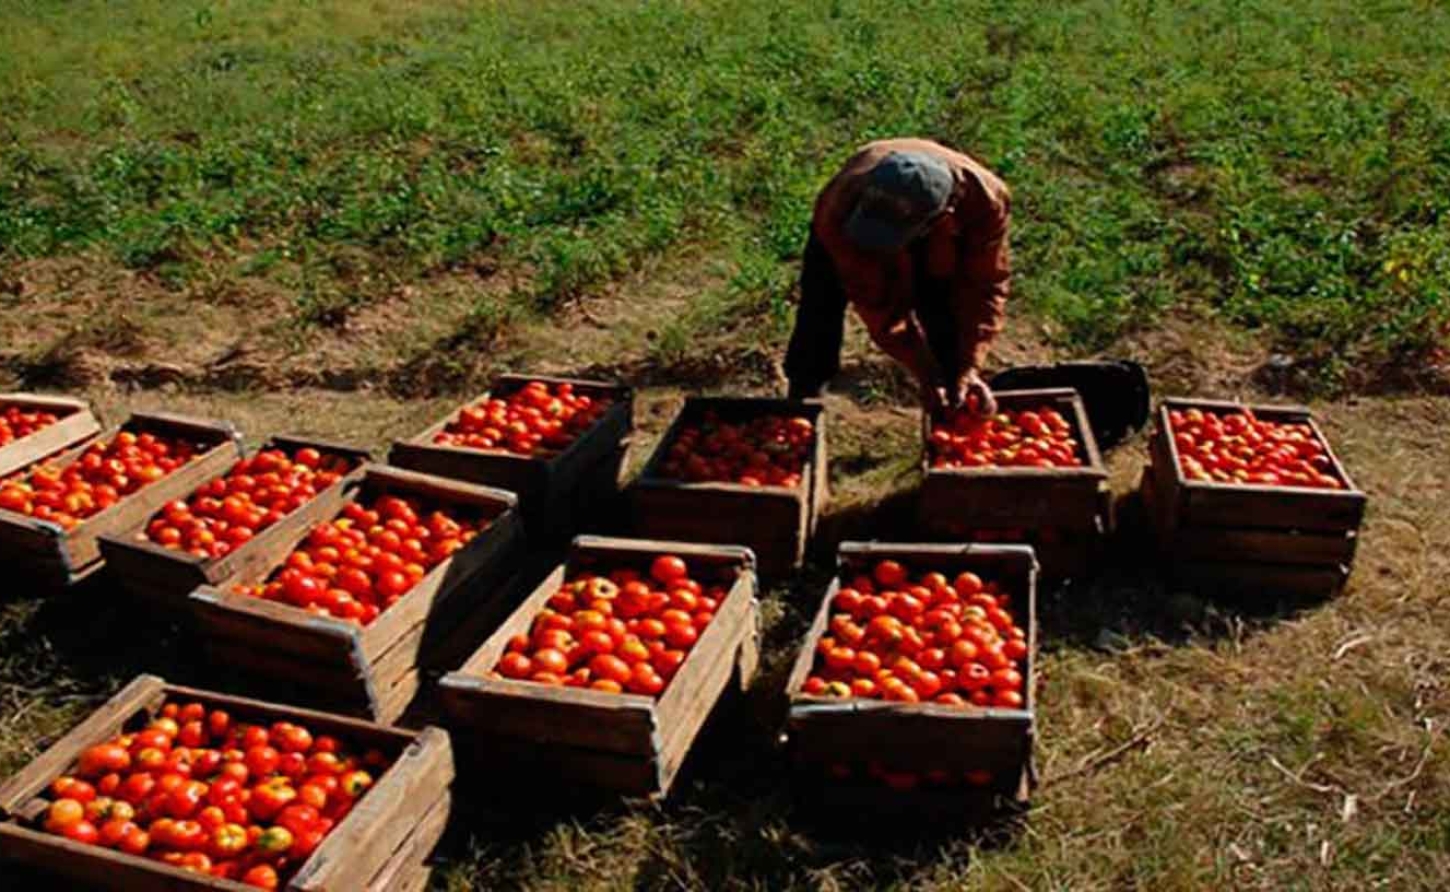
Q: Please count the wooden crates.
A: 11